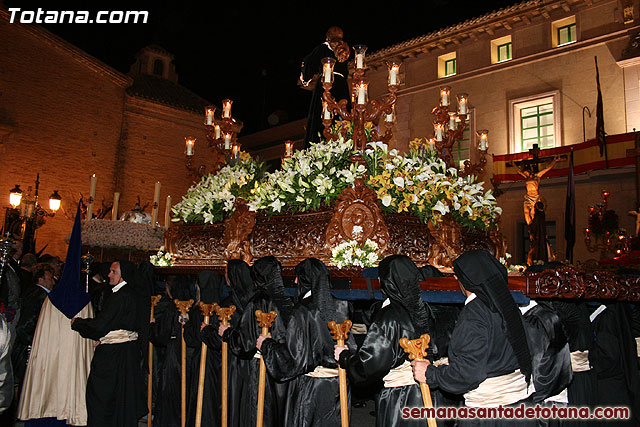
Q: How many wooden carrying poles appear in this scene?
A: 7